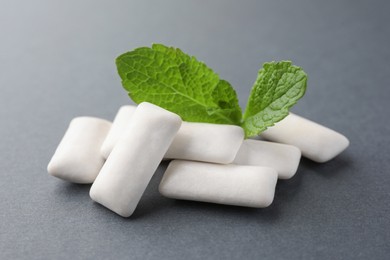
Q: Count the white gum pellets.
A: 7